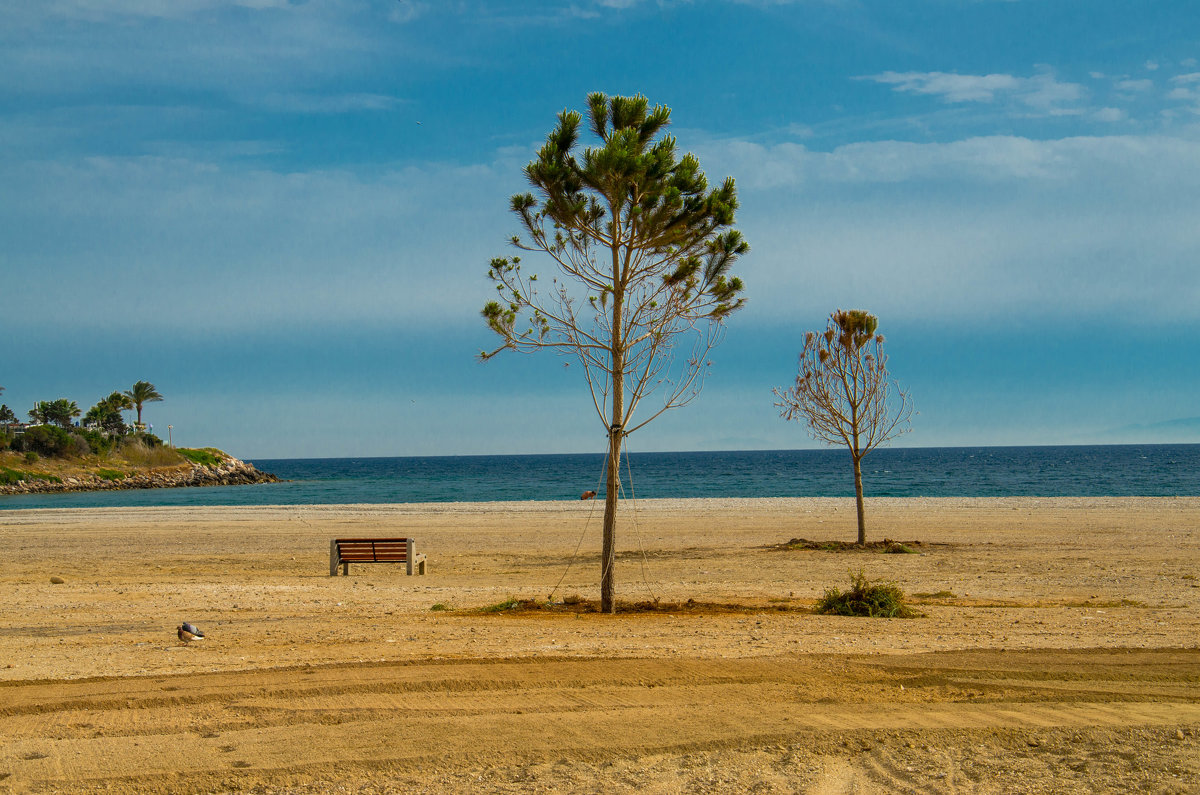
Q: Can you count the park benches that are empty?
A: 1